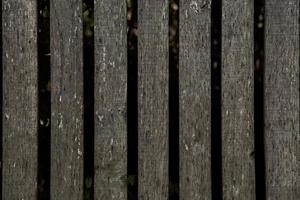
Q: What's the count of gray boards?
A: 7